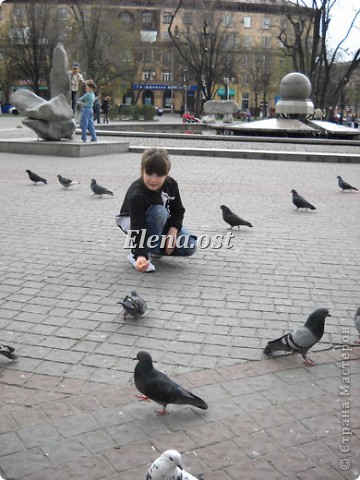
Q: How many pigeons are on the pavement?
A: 12